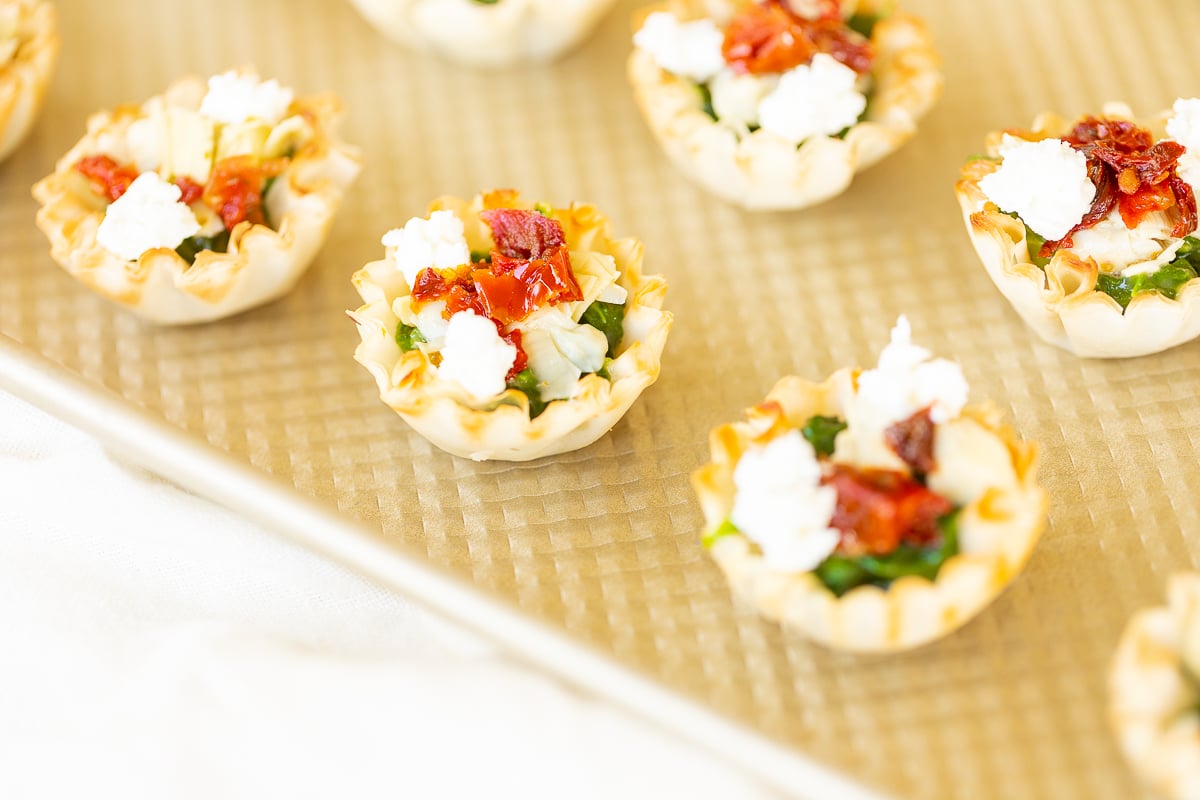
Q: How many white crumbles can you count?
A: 10